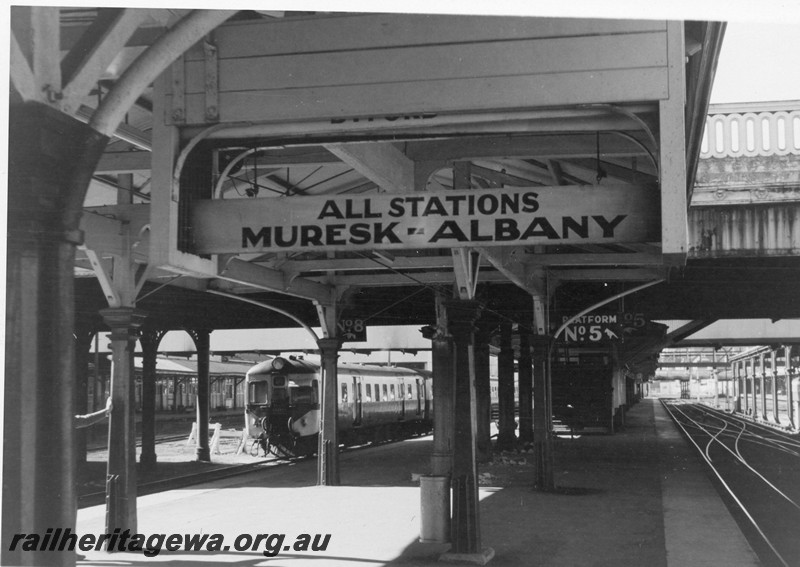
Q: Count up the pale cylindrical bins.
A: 1